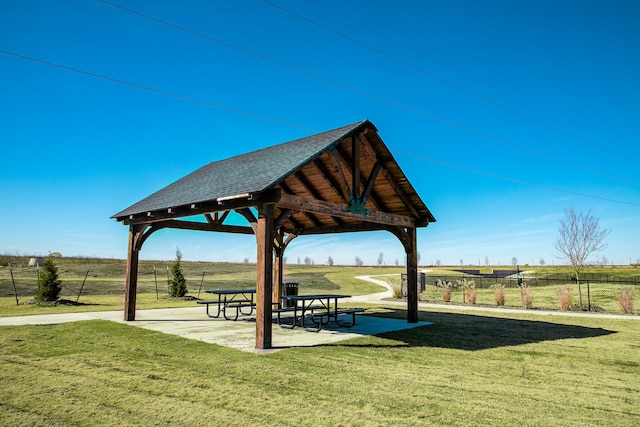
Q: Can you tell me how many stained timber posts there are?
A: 4